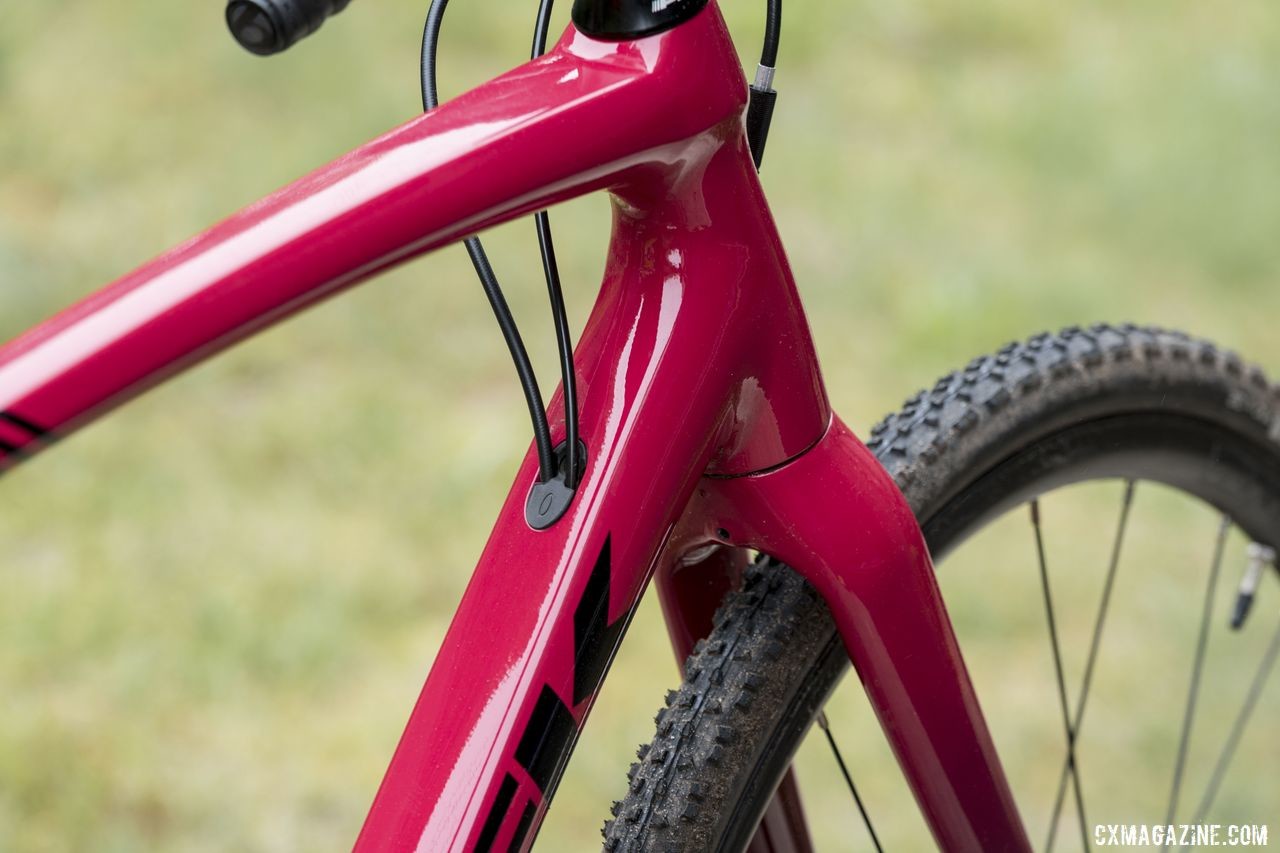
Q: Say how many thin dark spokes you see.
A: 5